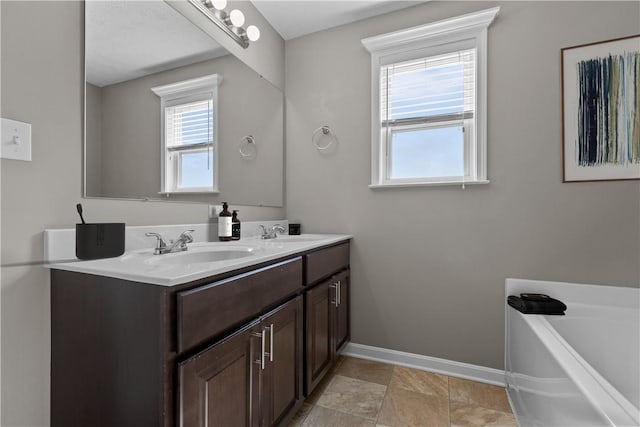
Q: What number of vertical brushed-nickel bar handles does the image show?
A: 4